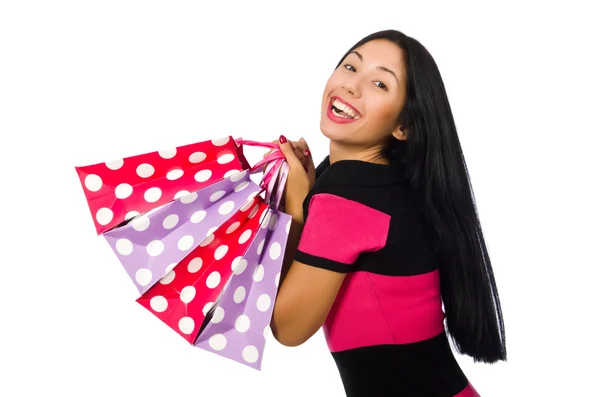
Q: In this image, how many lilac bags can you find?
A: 2